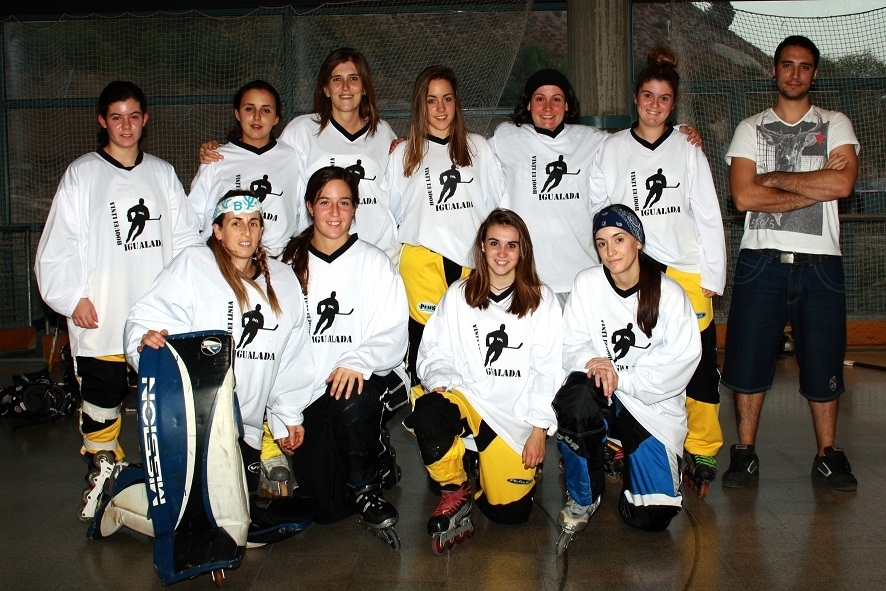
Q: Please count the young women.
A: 10